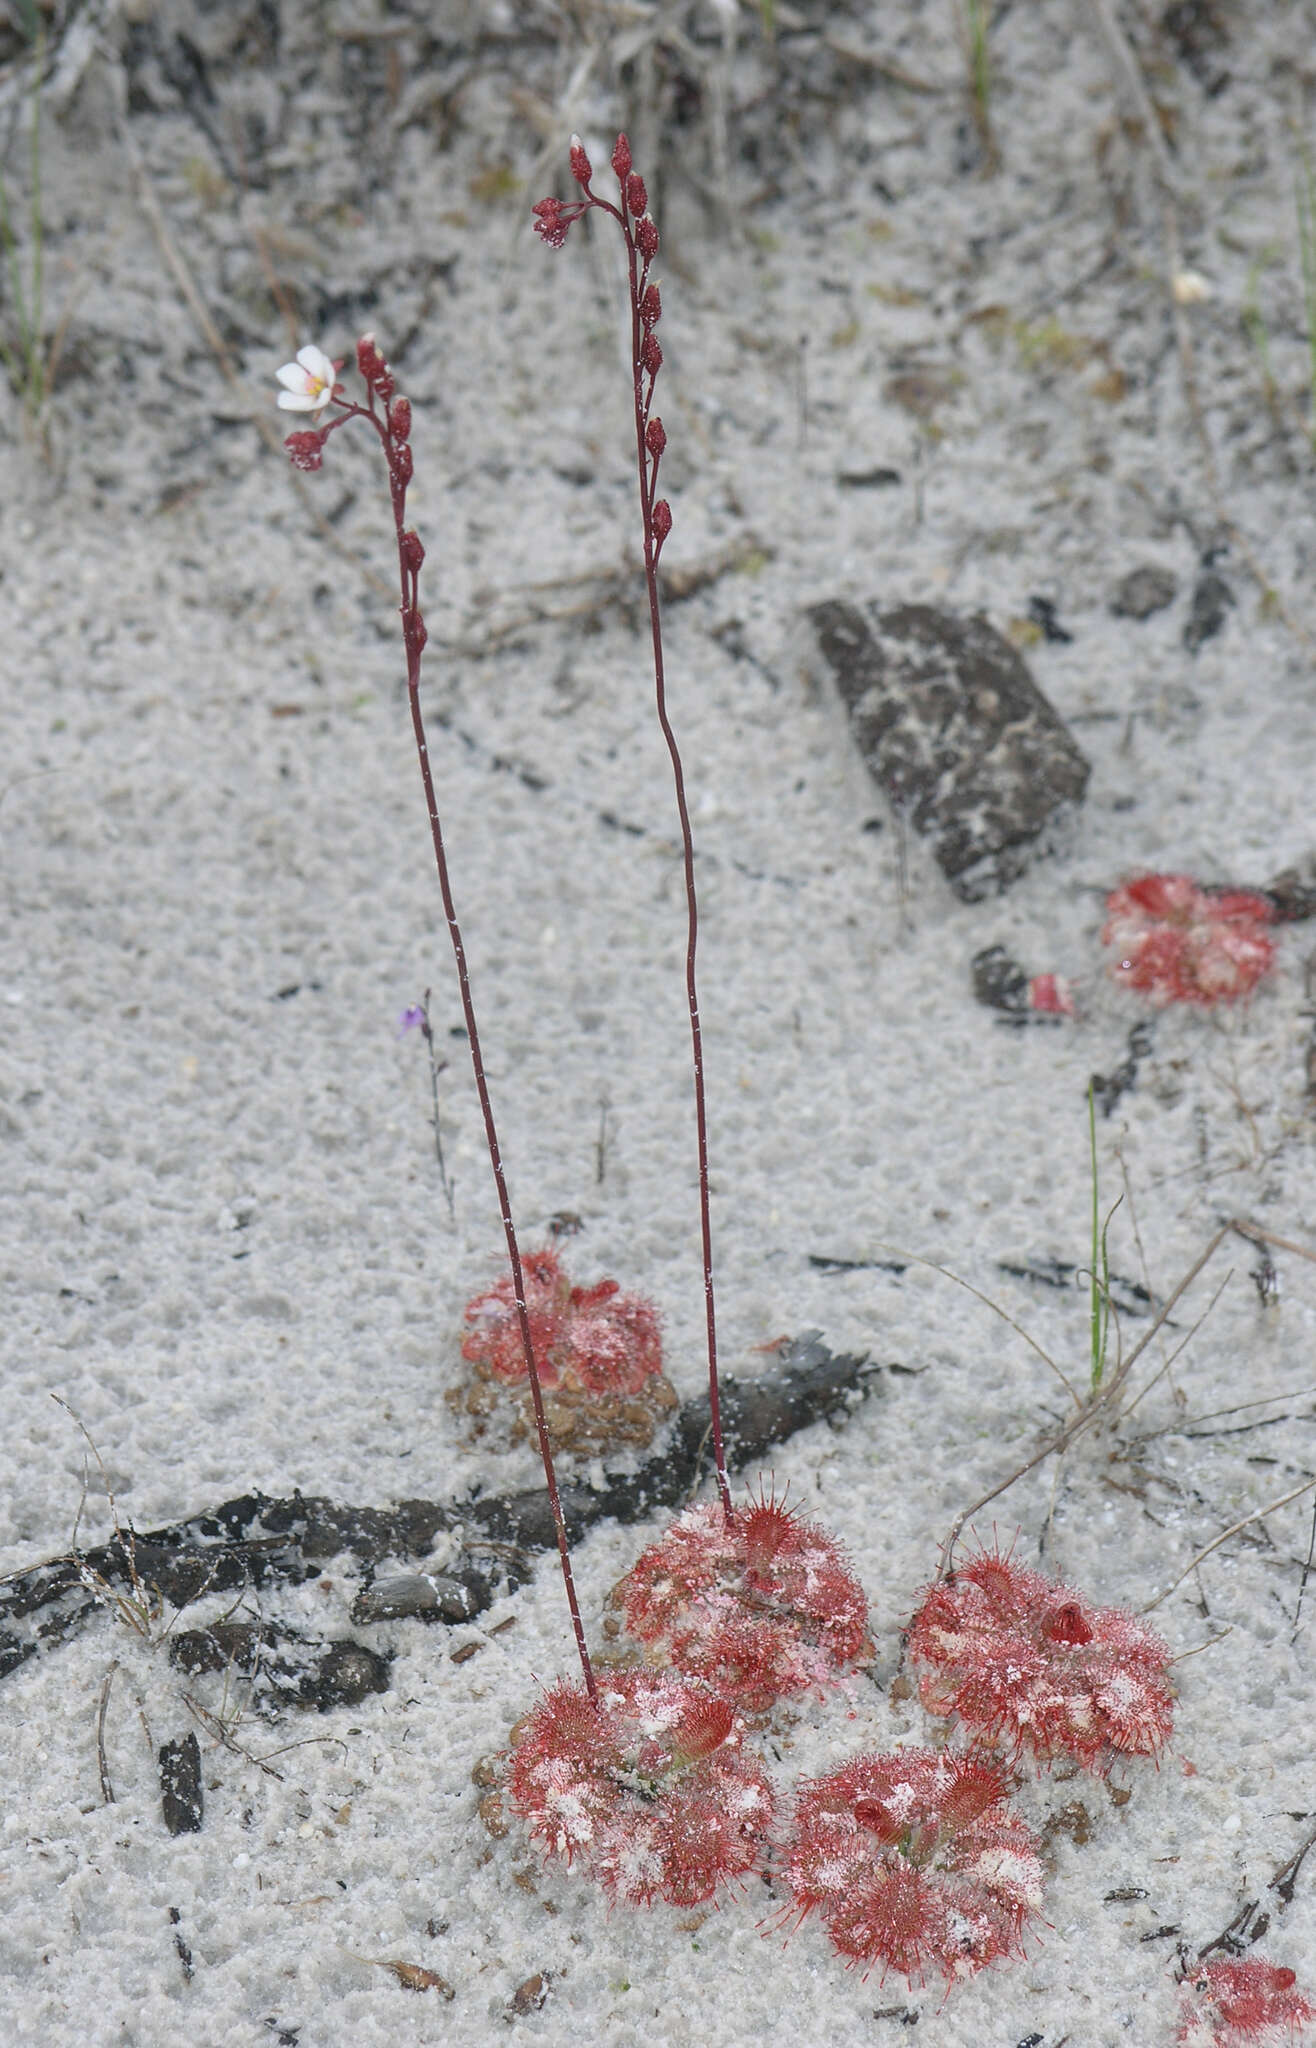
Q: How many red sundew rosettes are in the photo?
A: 7